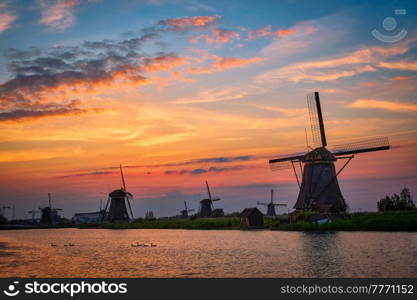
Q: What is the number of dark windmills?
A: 6